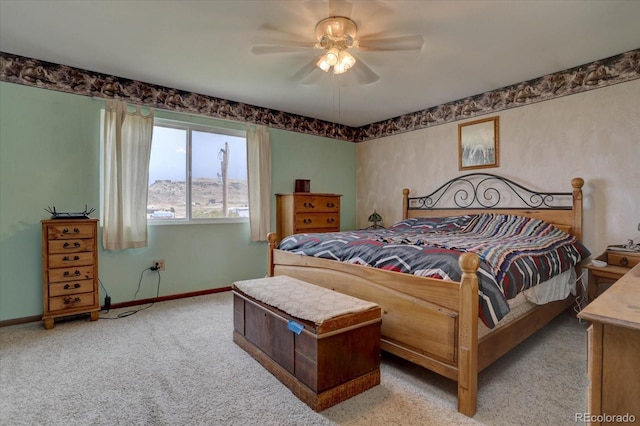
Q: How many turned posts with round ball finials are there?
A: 4